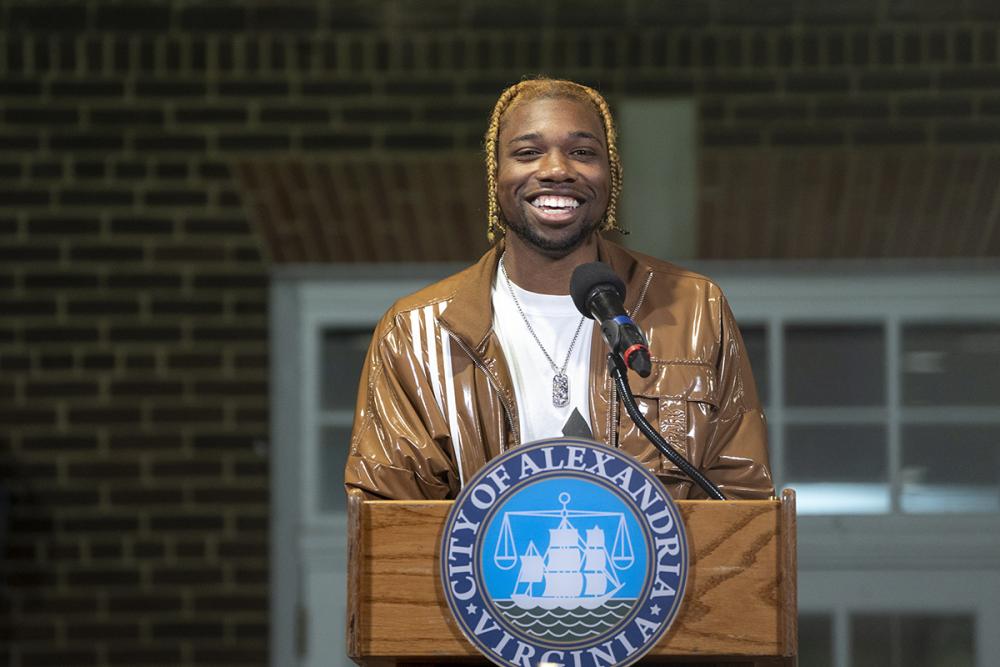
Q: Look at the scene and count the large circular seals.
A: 1